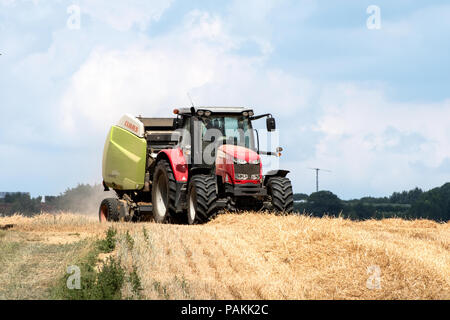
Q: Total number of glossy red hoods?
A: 1